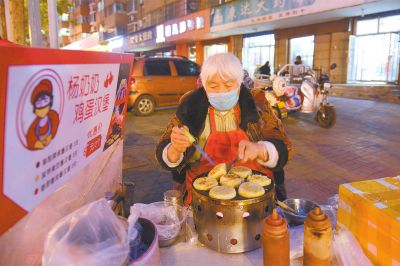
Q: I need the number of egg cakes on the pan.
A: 7